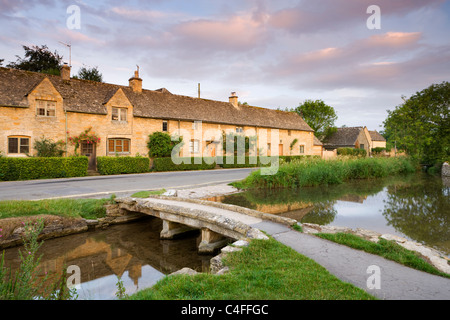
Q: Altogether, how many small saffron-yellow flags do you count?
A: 0